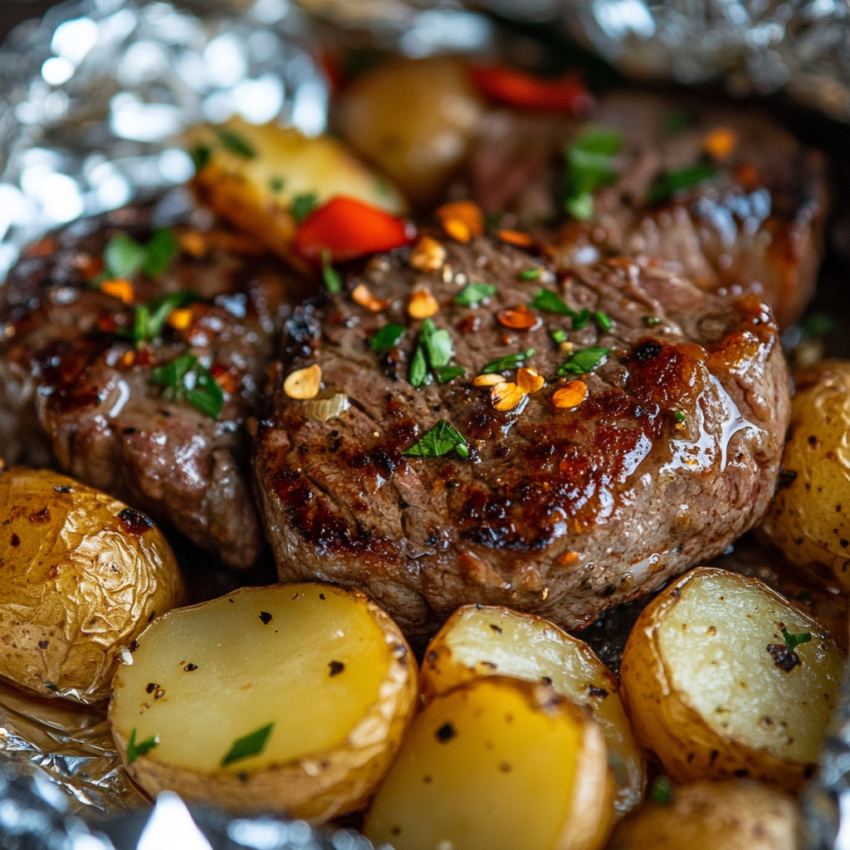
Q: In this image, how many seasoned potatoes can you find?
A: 9